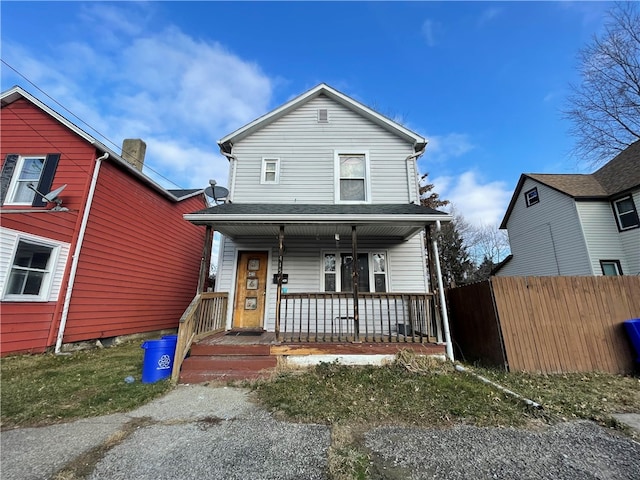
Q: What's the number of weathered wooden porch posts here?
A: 4